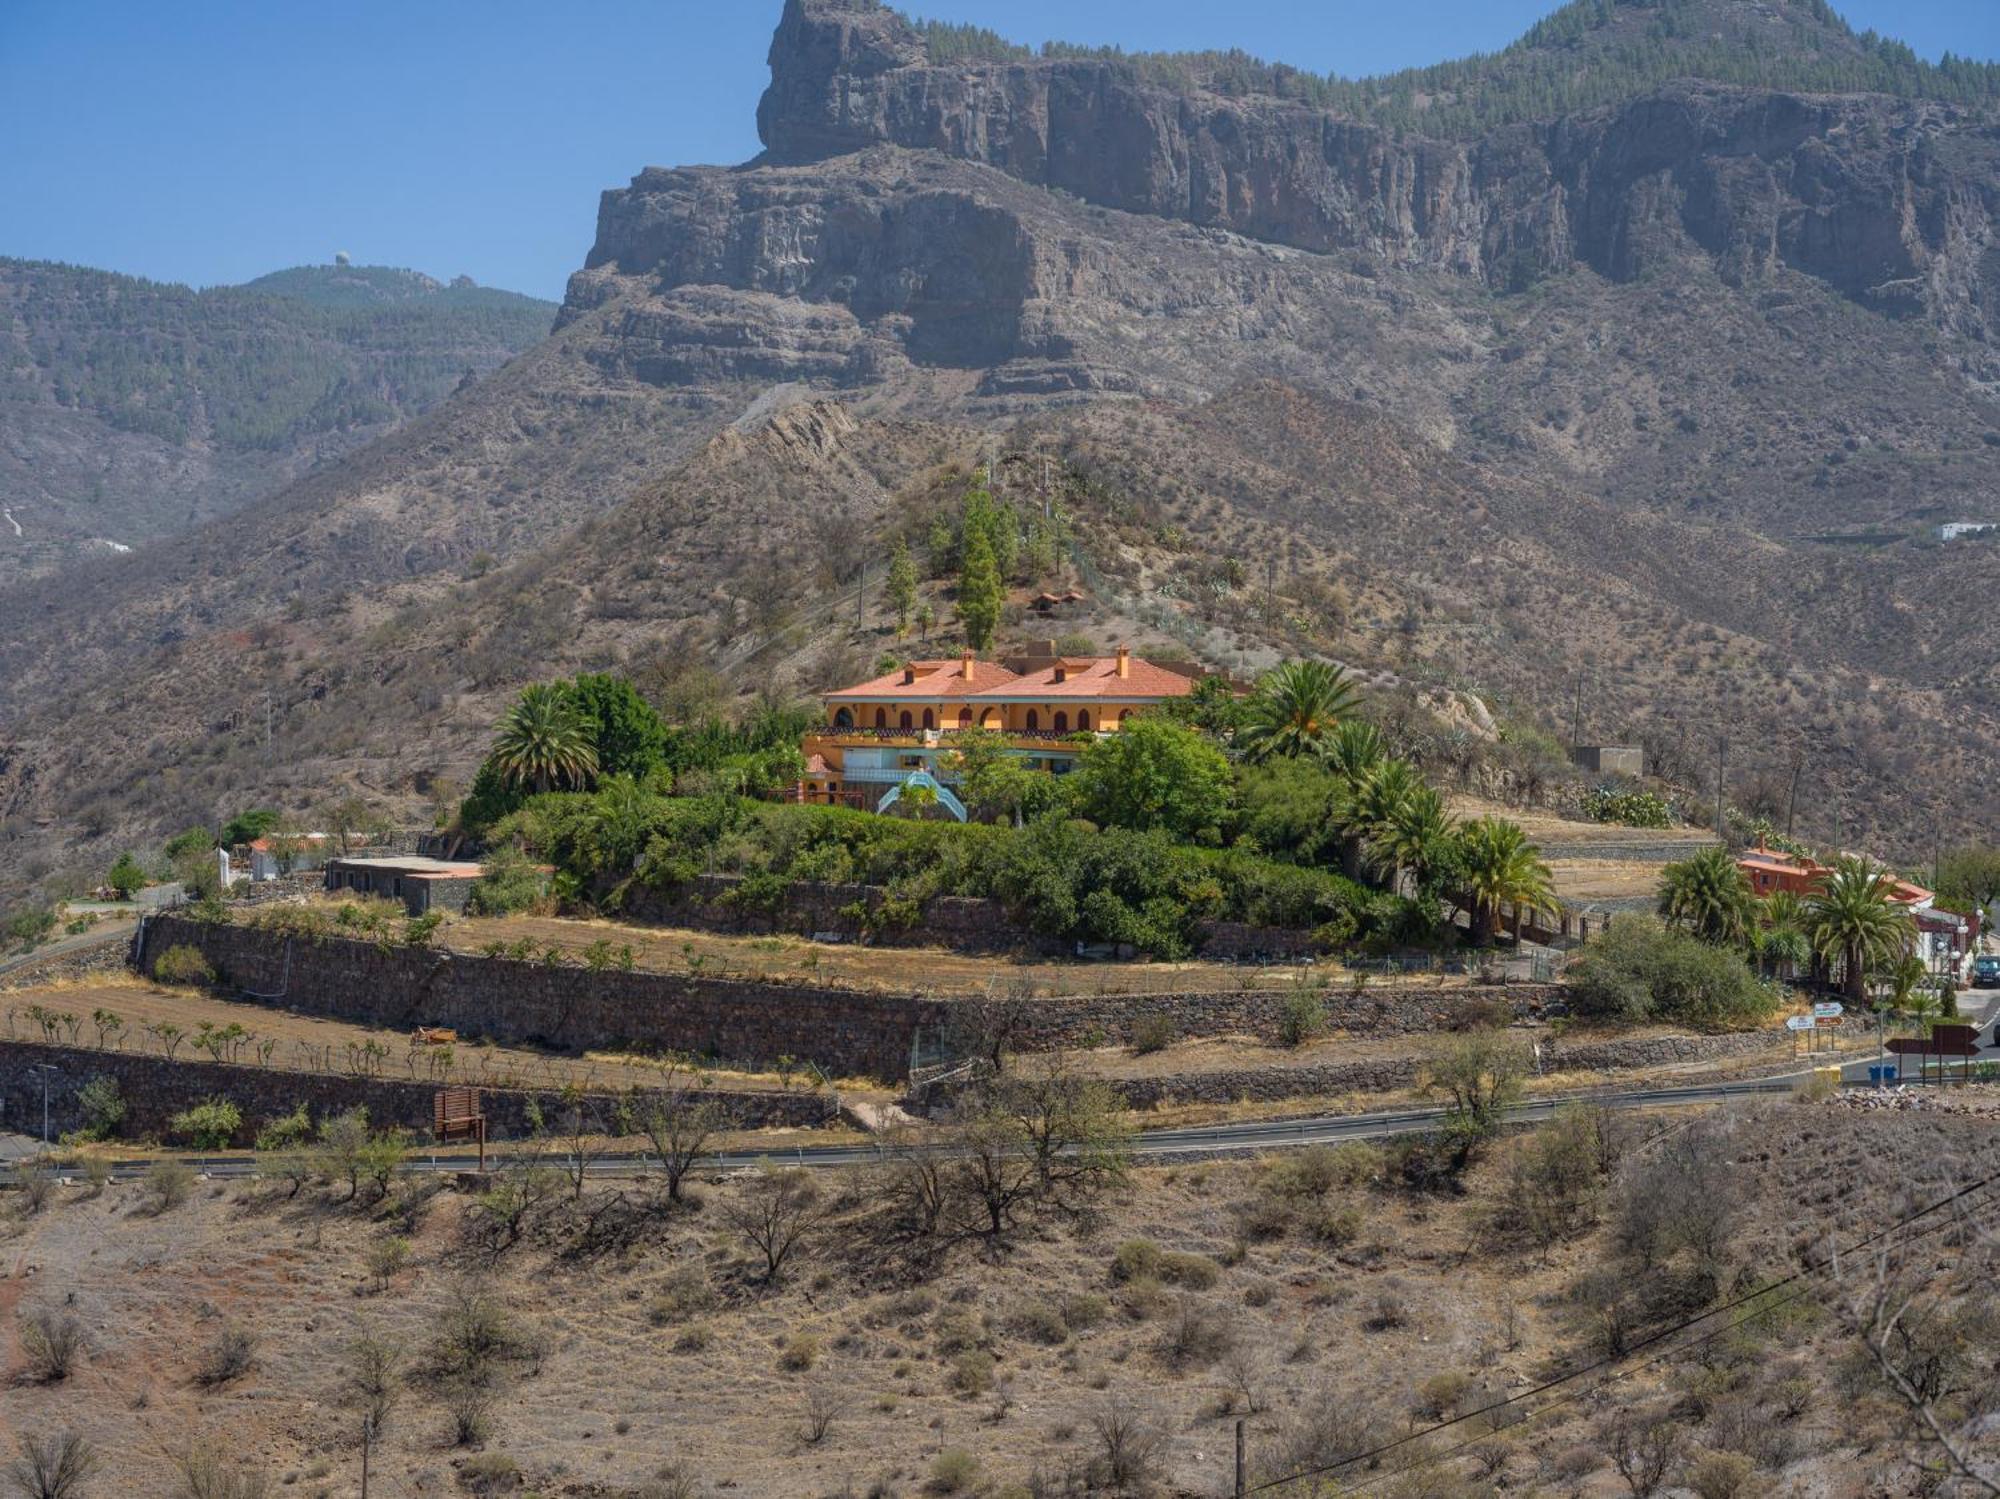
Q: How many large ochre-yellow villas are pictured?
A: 1